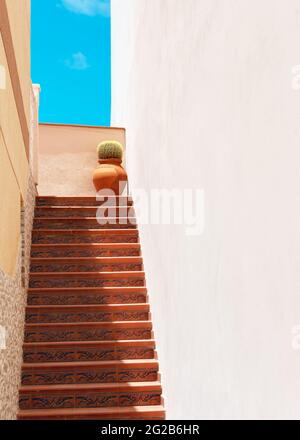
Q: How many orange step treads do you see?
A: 14